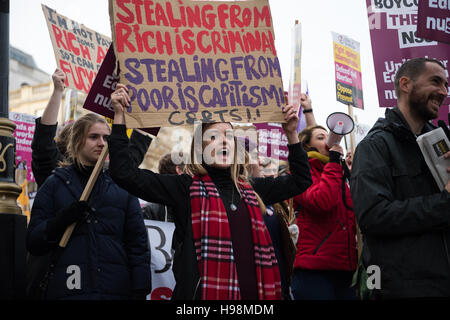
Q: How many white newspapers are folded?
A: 1